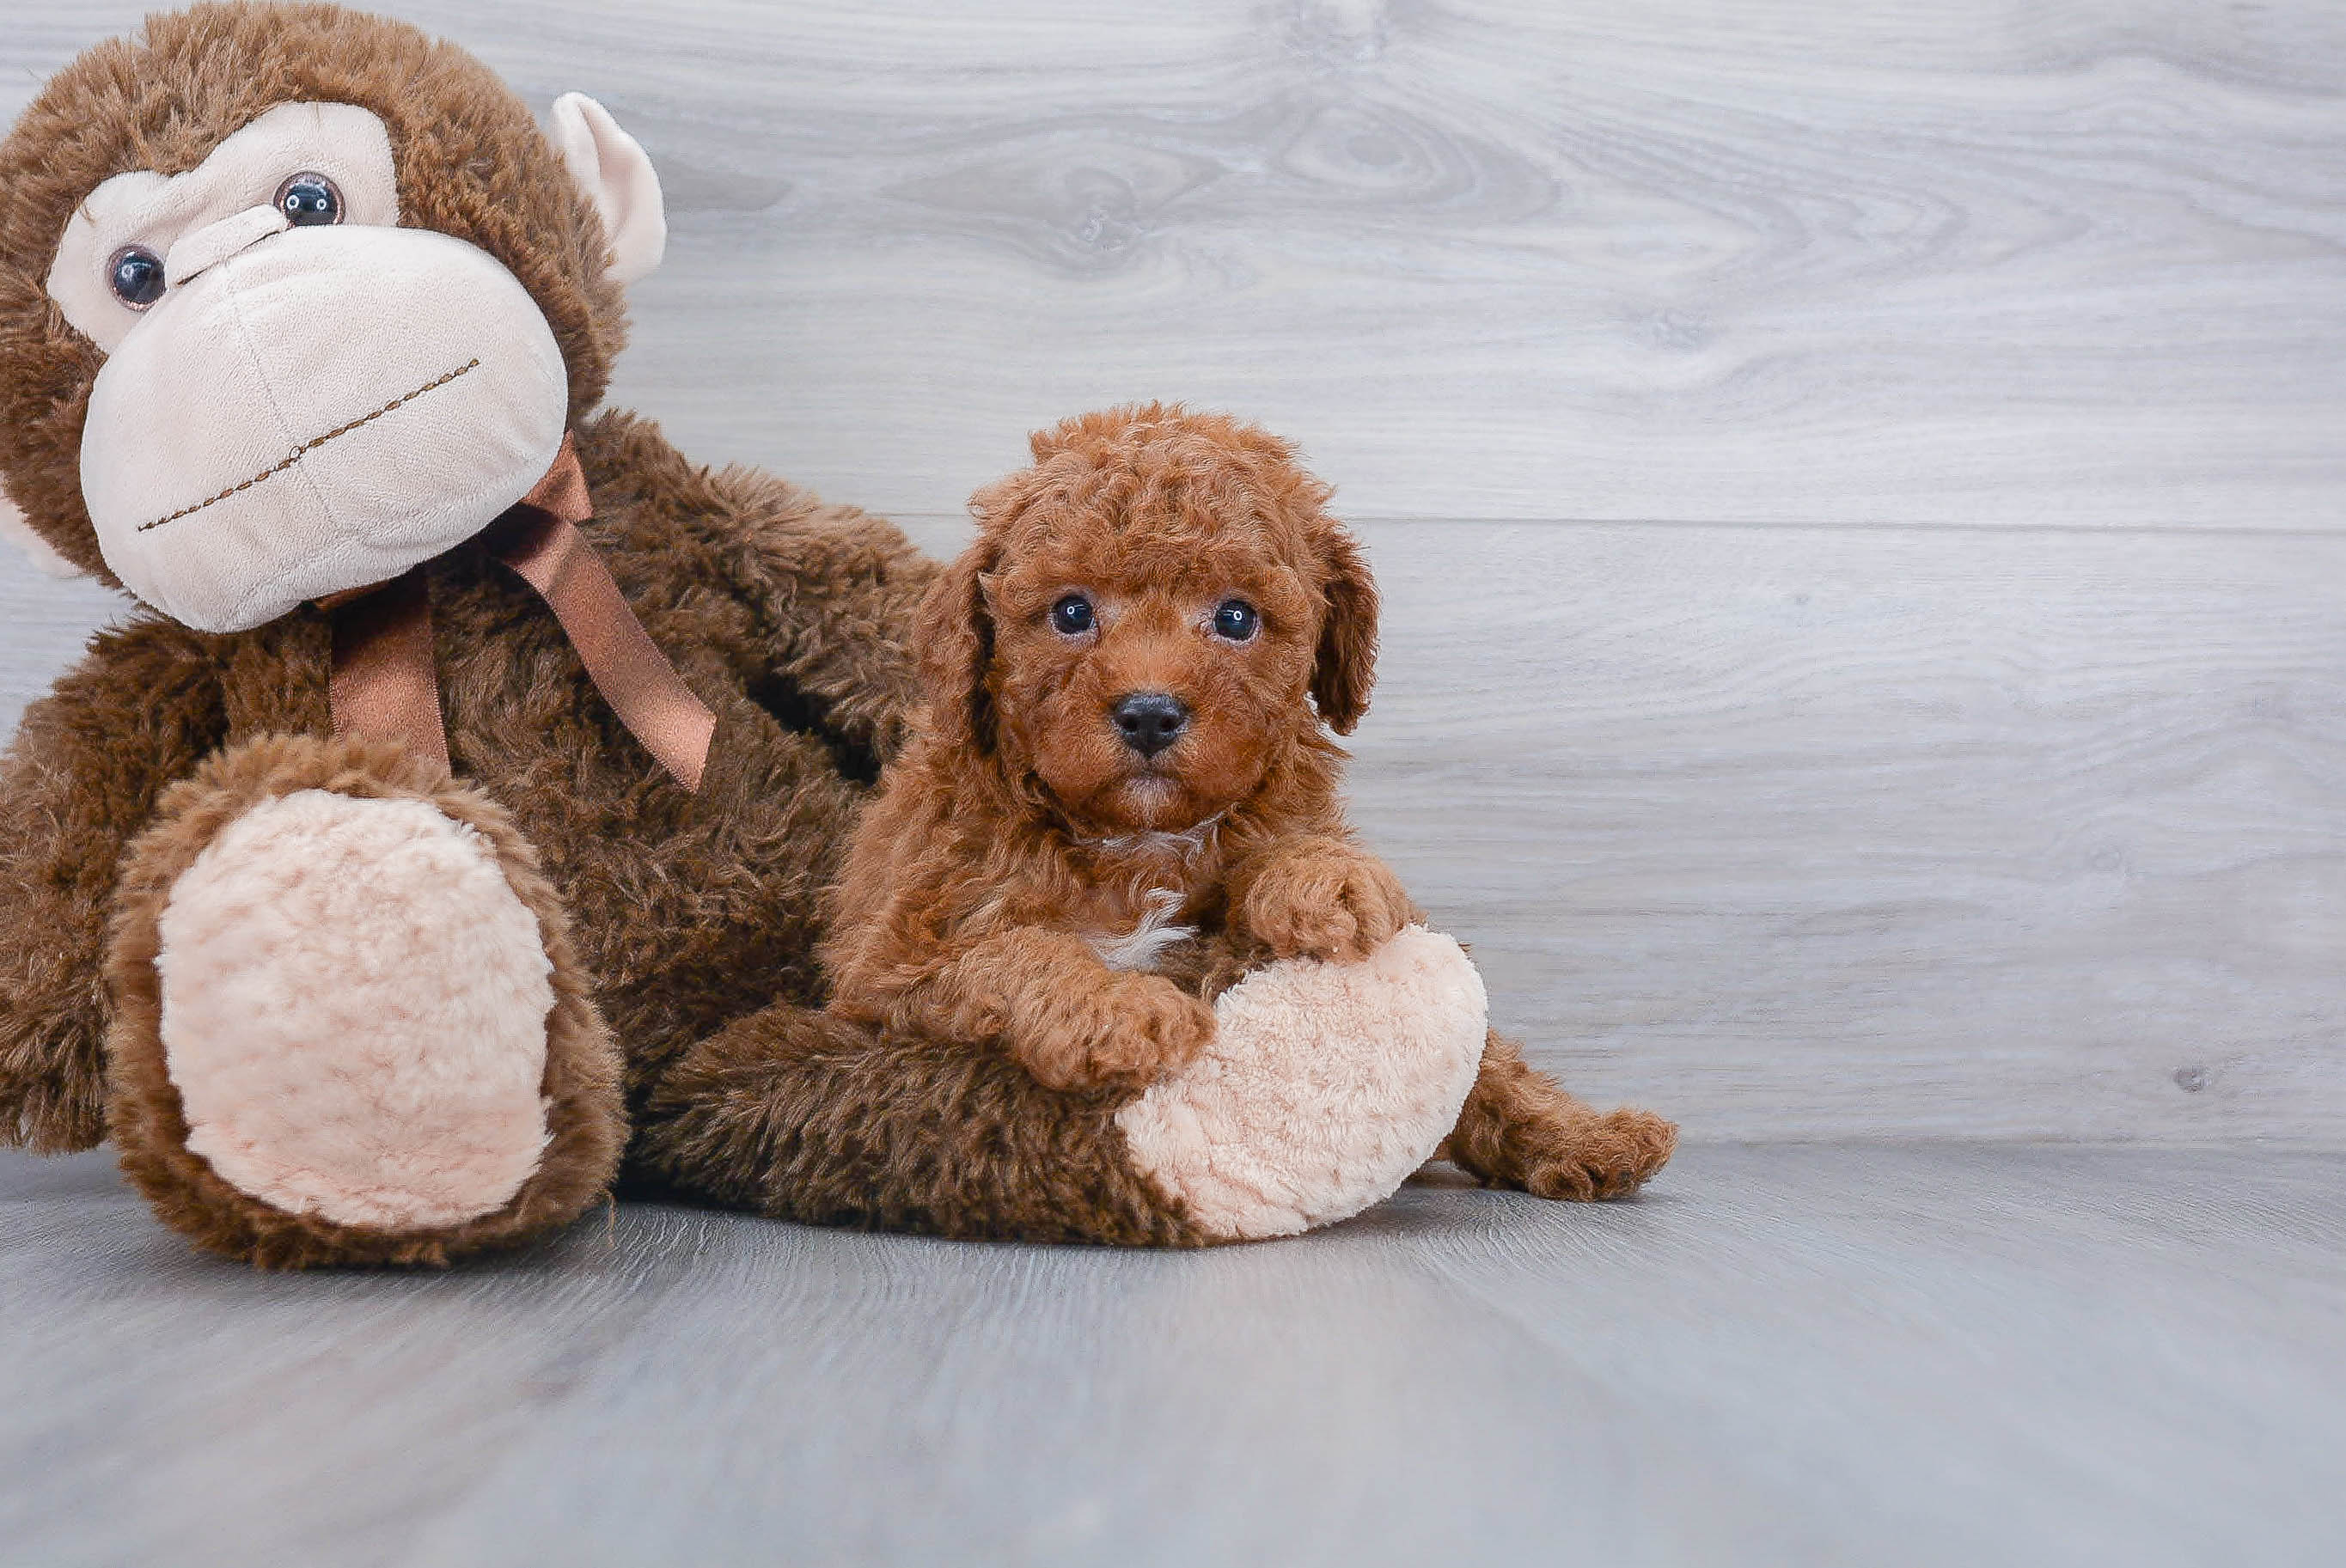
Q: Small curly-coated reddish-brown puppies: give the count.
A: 1